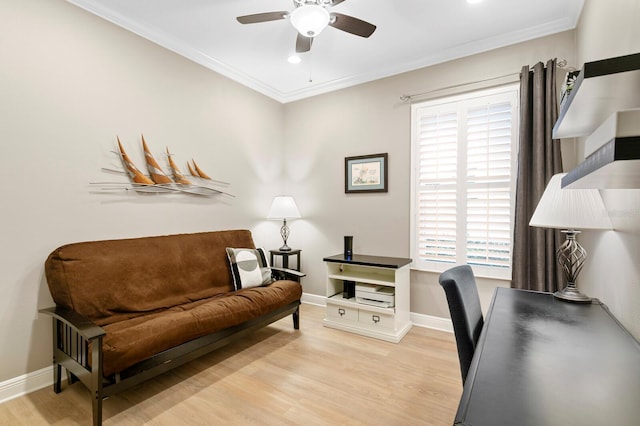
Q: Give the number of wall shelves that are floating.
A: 2